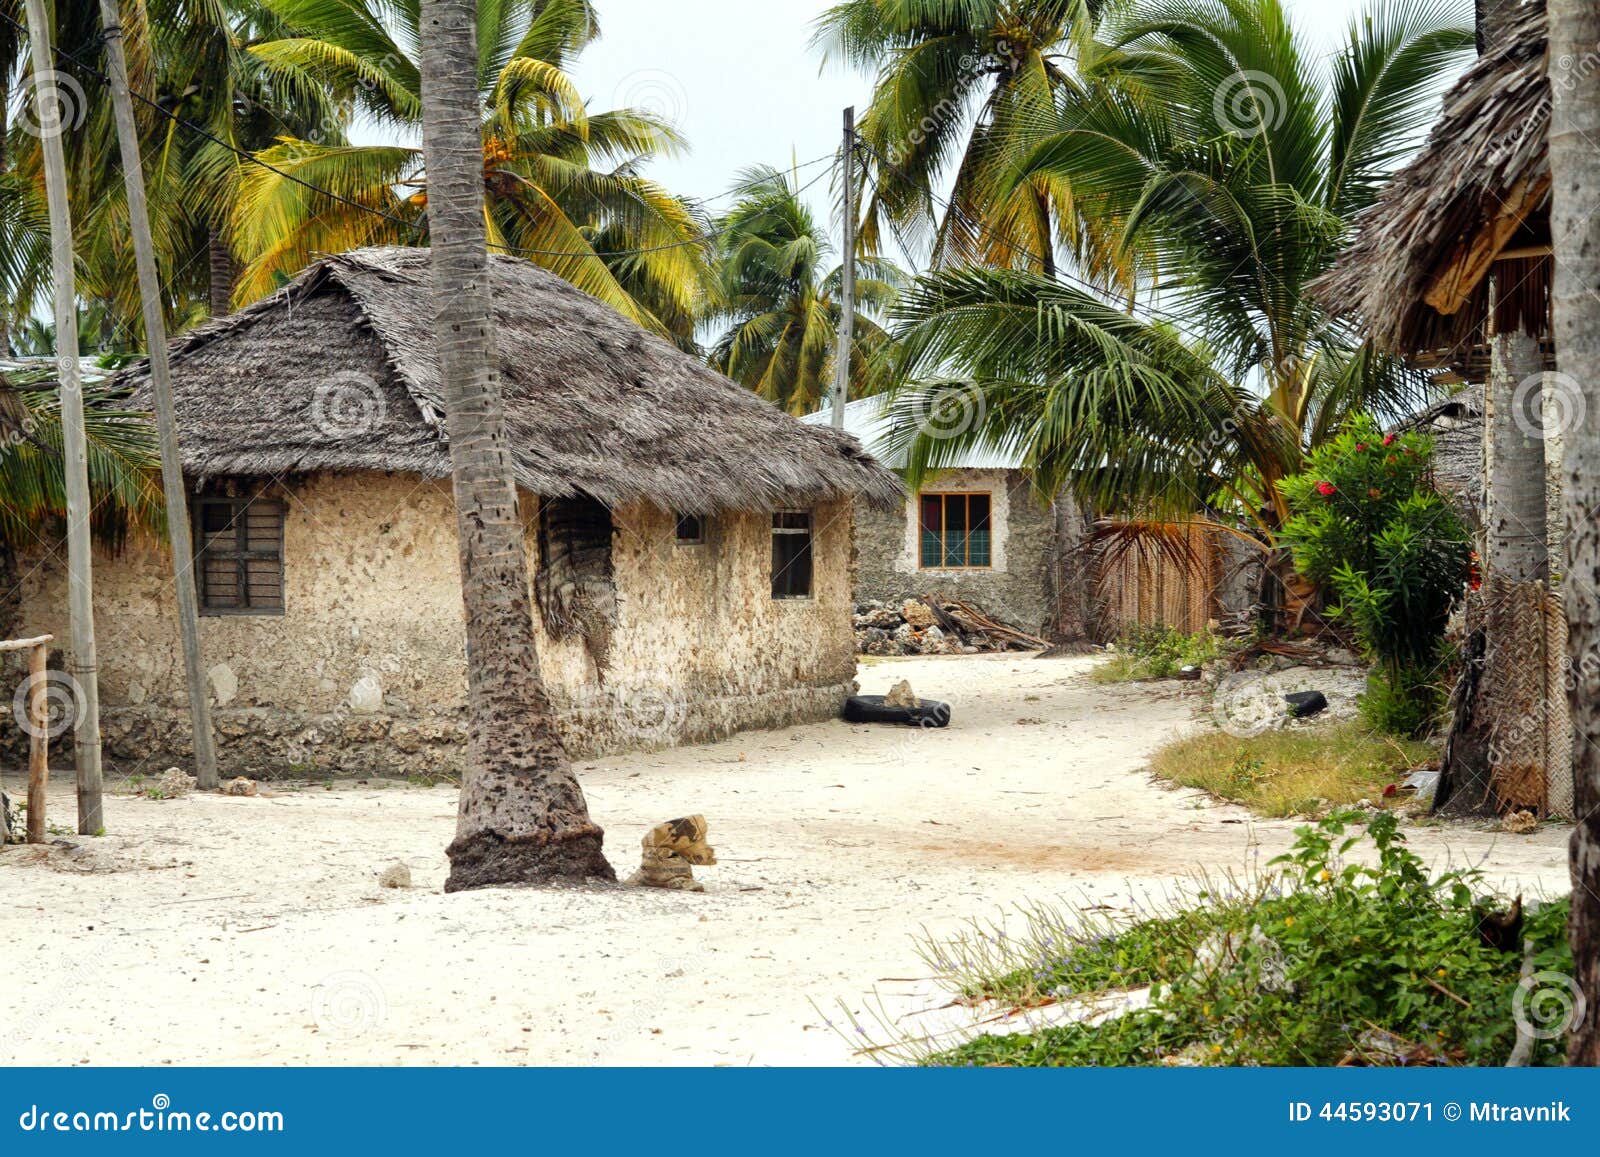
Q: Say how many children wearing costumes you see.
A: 0